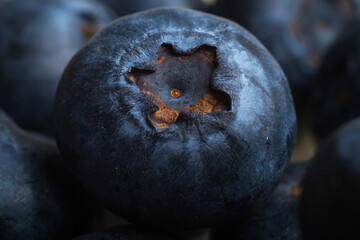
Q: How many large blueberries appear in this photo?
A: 1